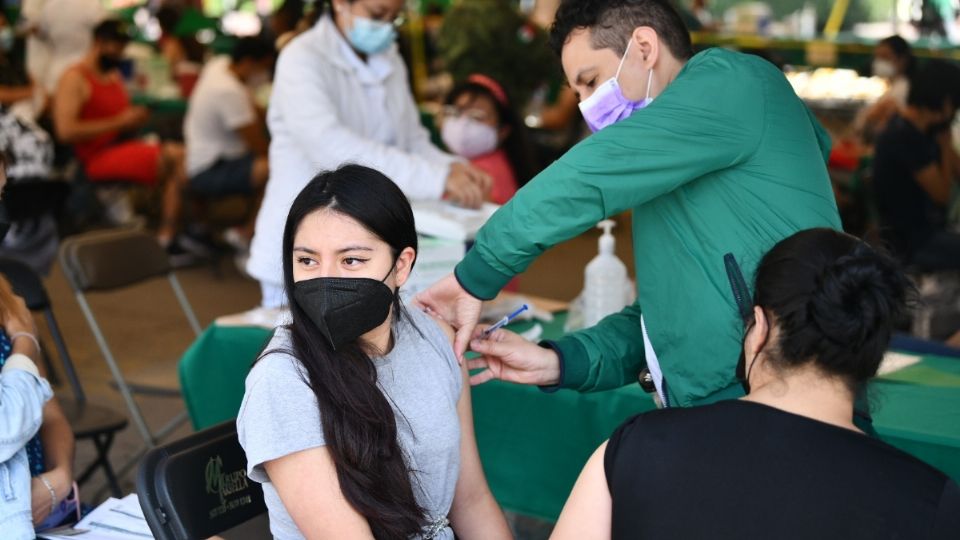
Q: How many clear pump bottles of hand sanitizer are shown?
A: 1